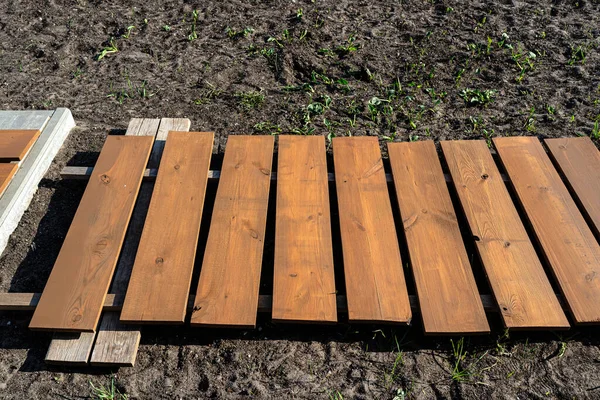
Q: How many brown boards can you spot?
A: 11